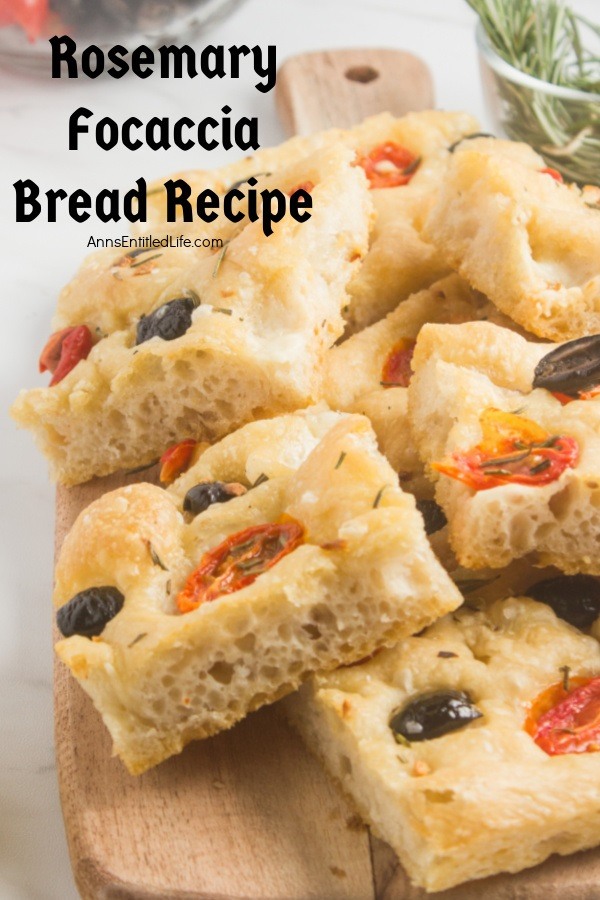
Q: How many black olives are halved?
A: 1